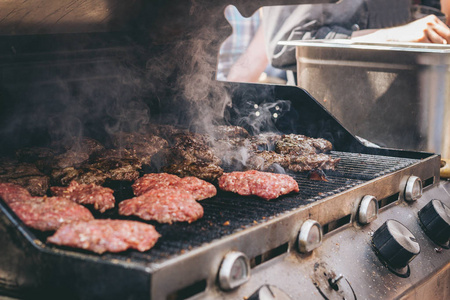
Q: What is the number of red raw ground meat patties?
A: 7